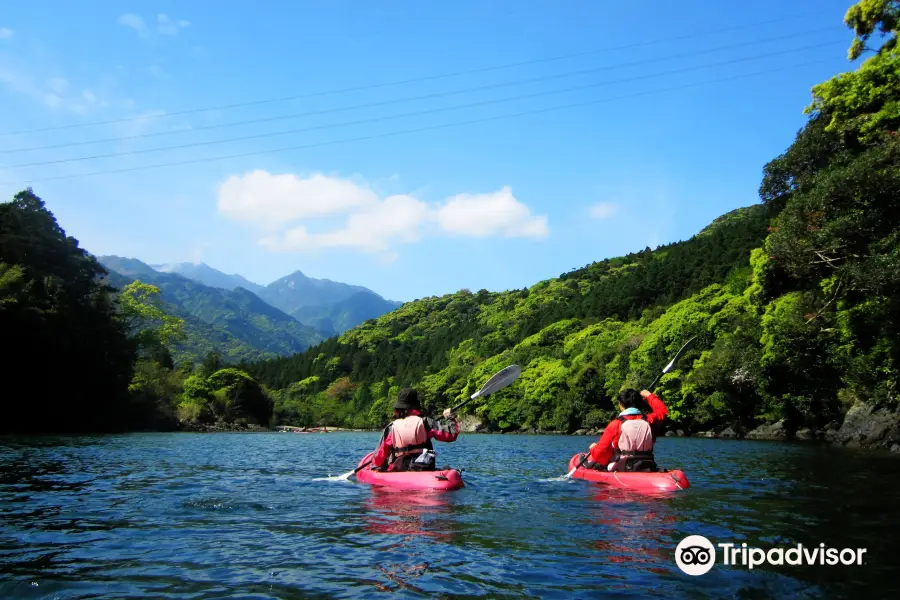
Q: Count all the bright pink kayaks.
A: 2